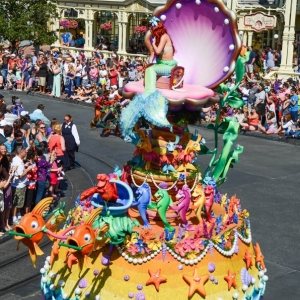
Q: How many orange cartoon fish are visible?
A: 2